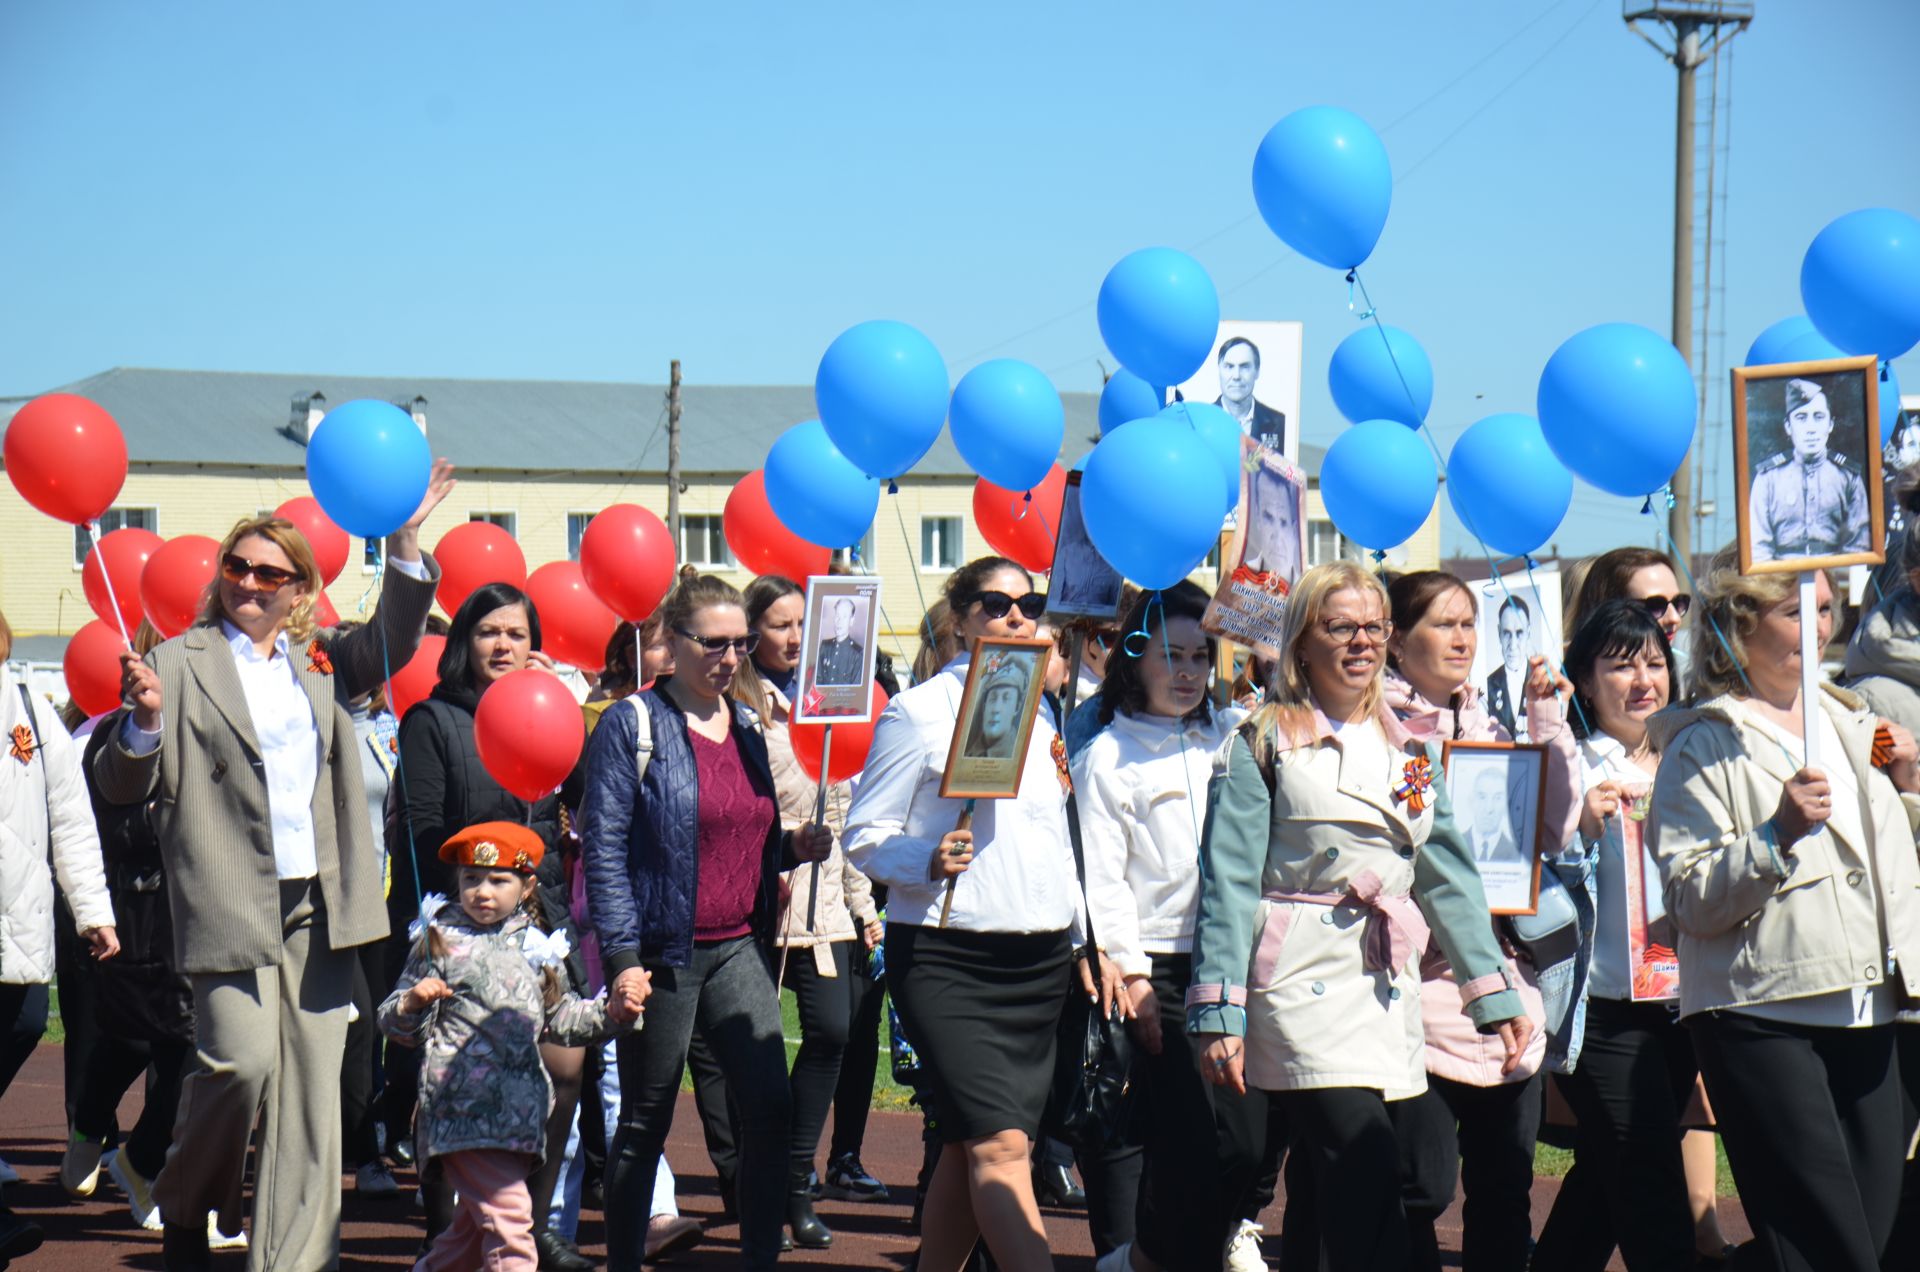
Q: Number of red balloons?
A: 14